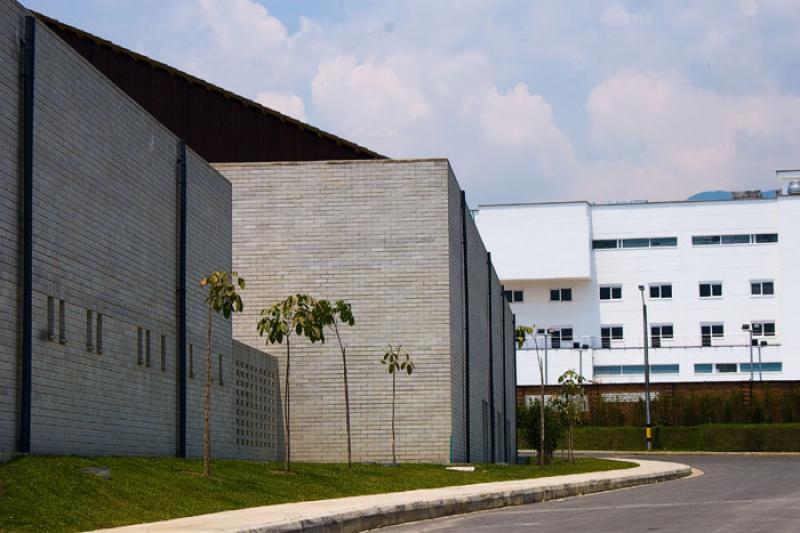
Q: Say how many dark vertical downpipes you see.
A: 6